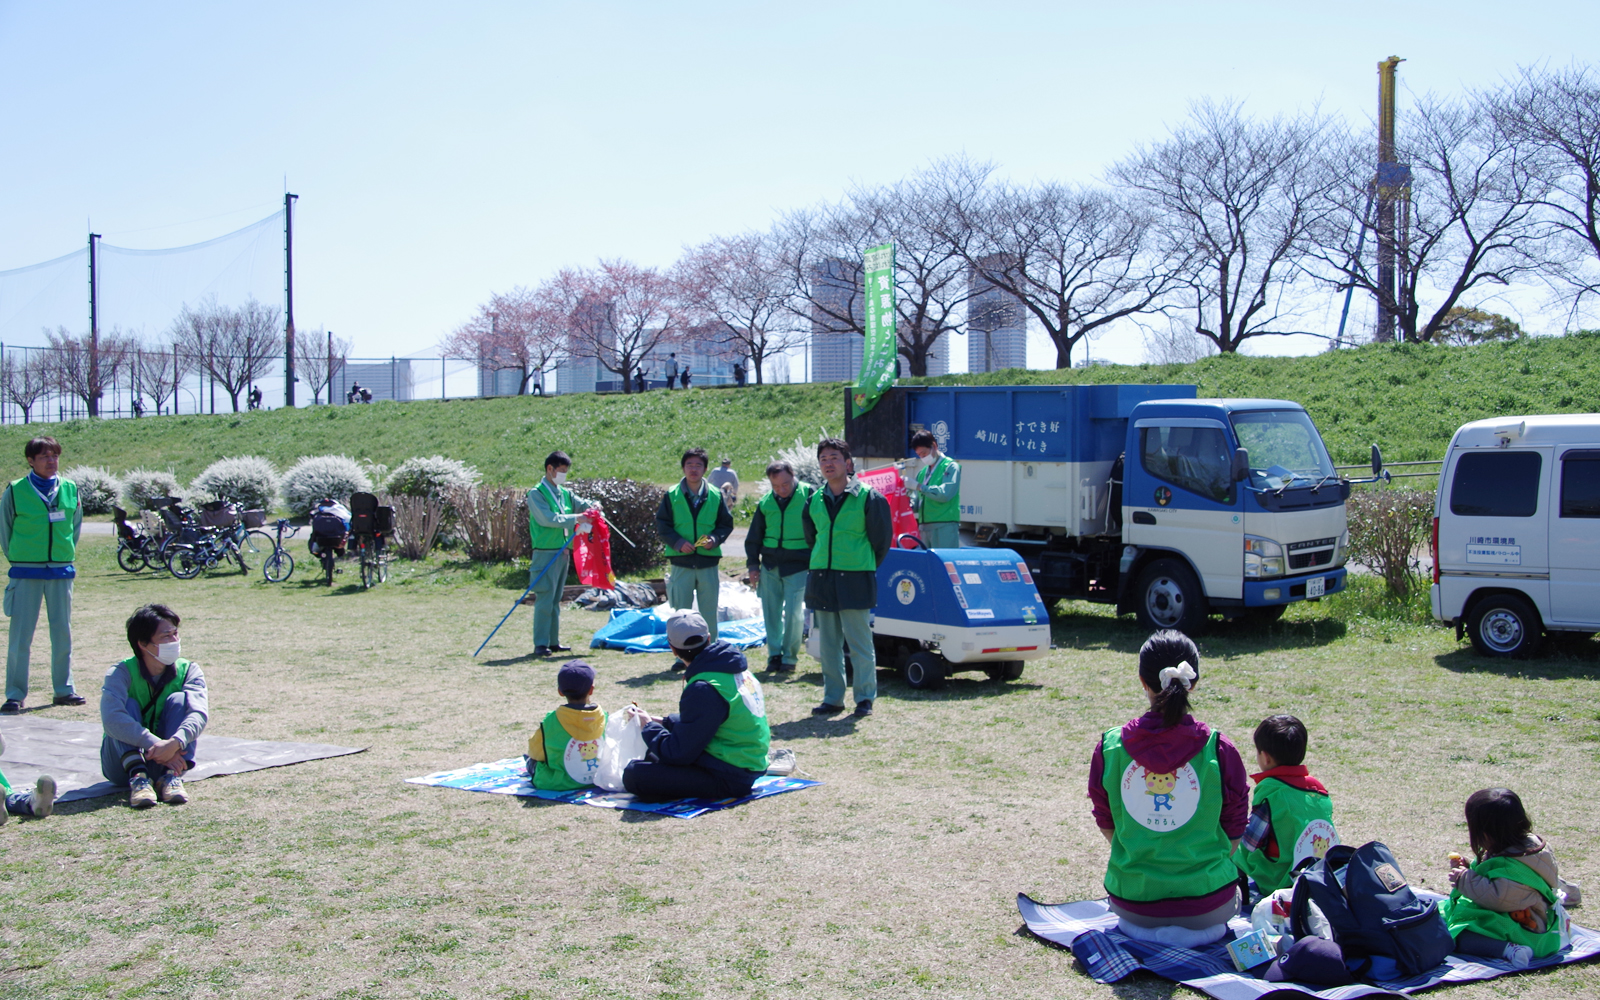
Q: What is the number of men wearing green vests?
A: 8